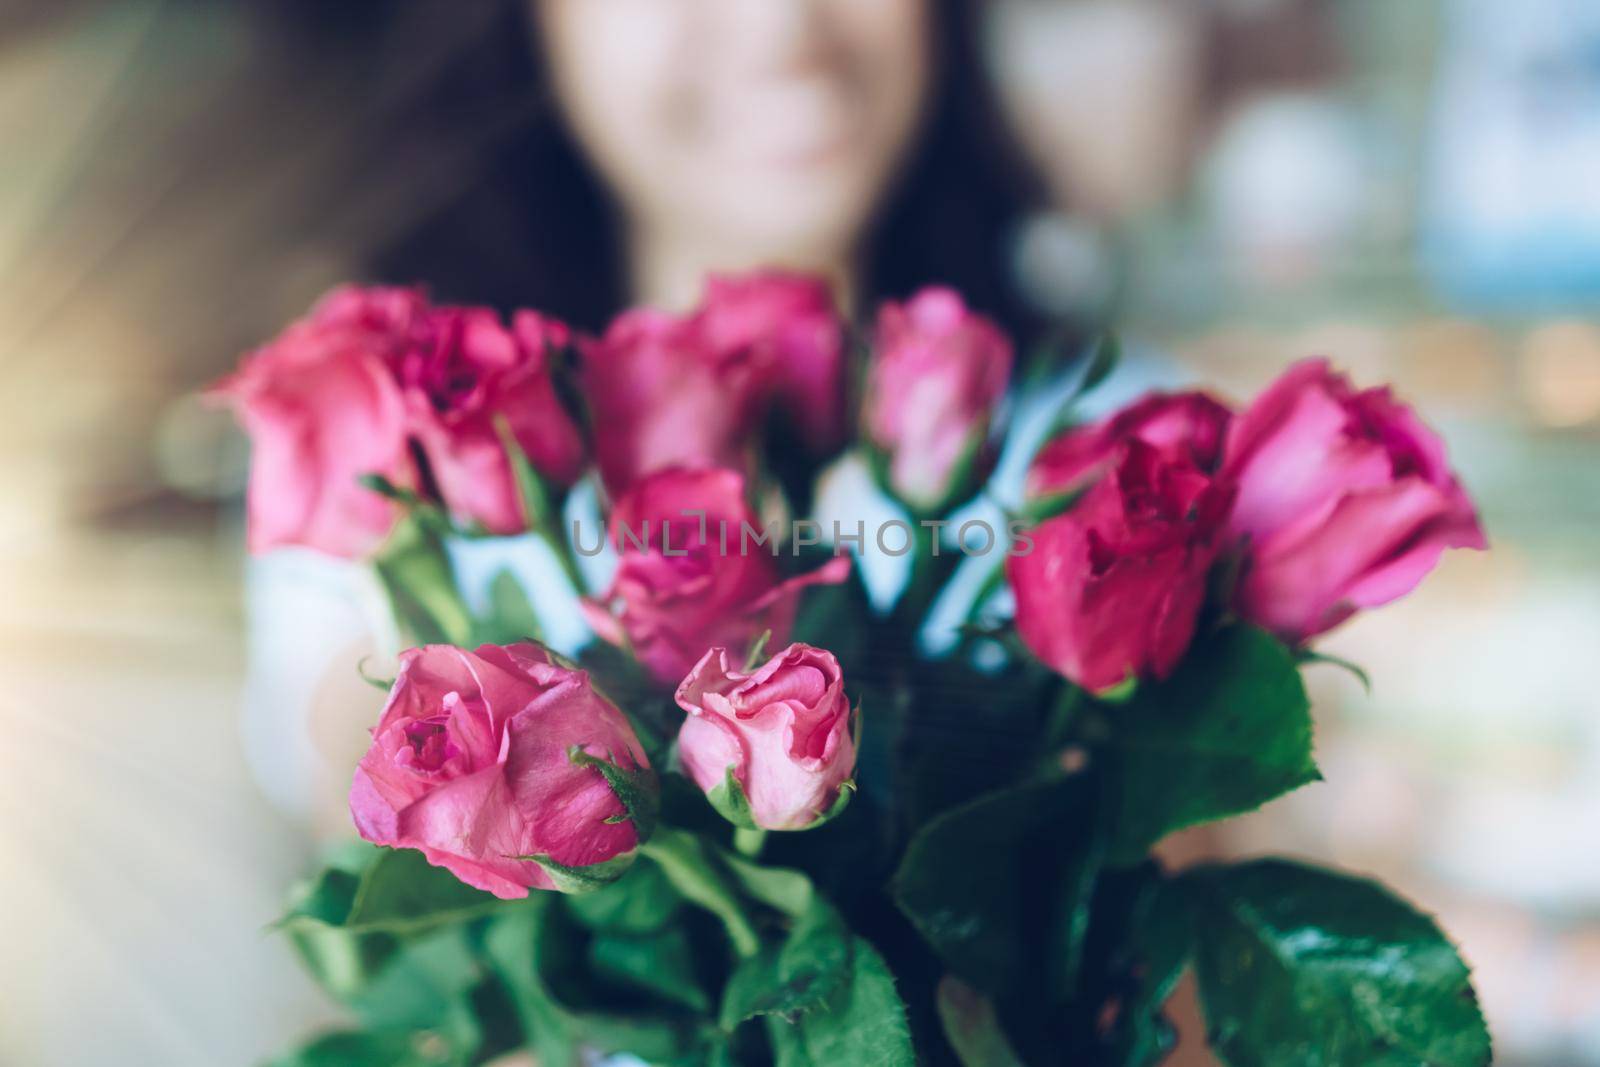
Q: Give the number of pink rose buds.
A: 11